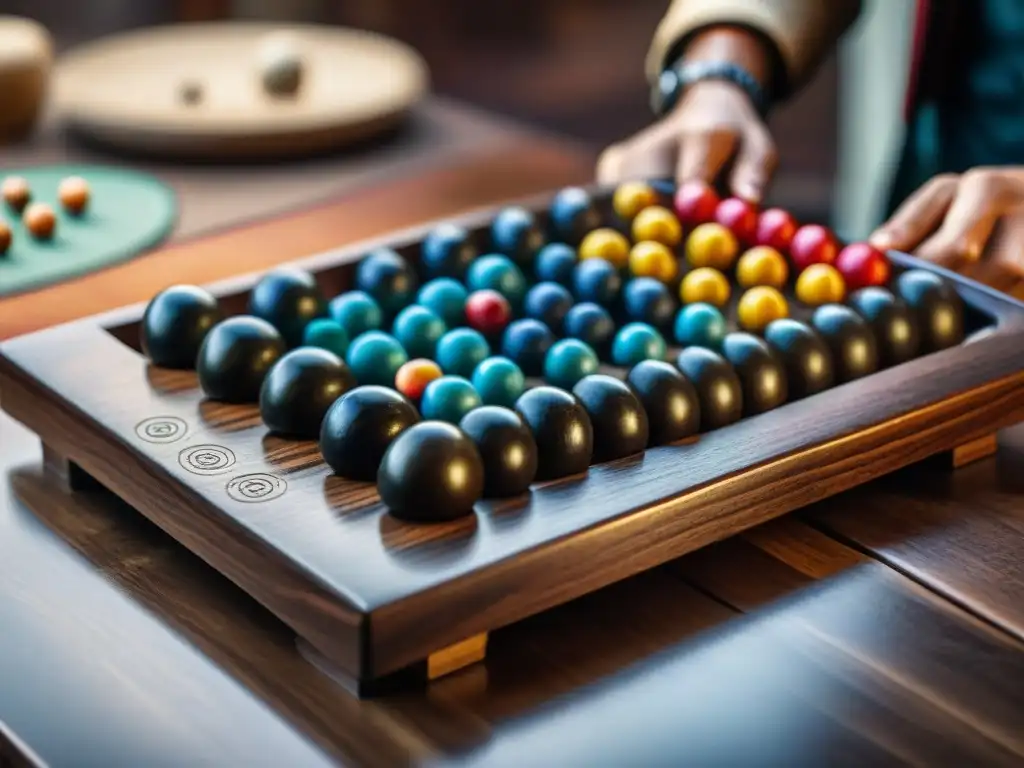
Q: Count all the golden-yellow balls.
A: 9